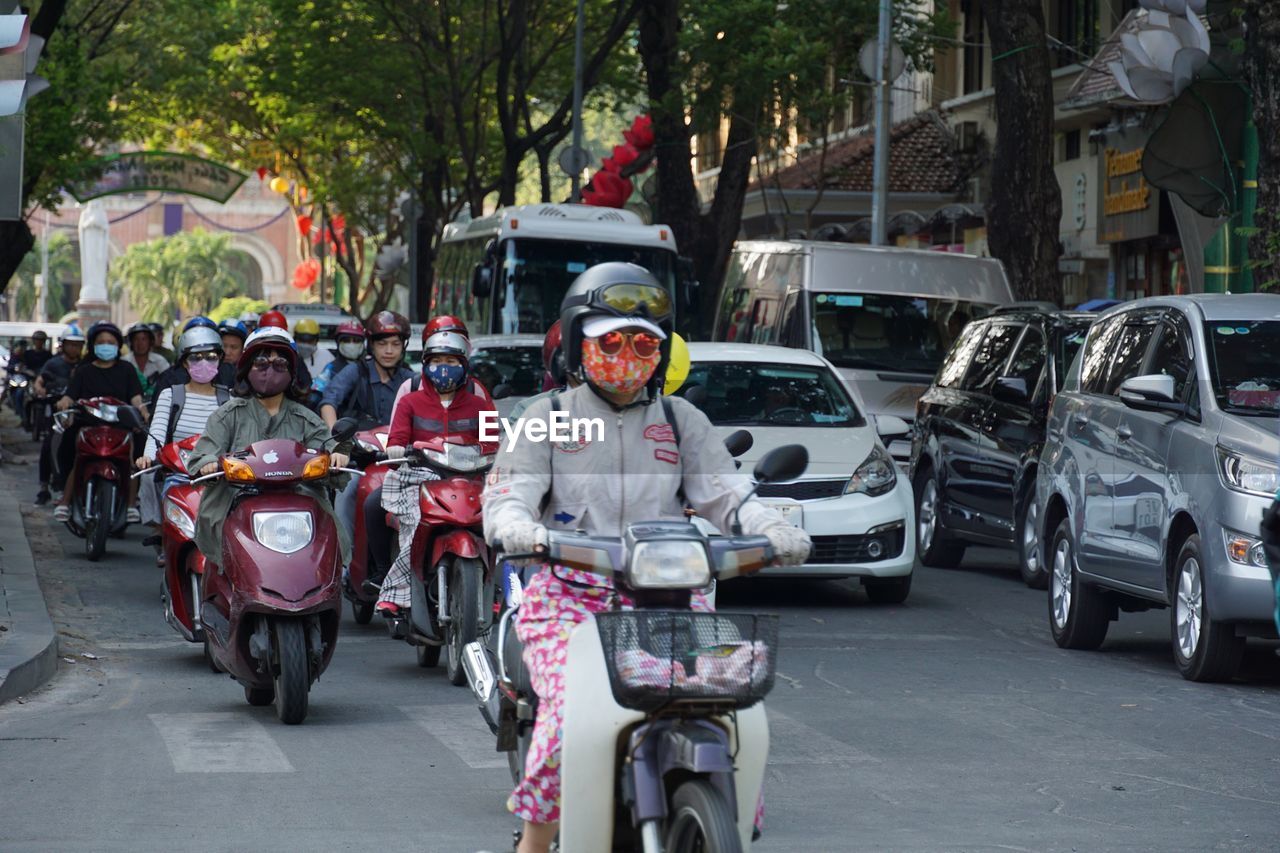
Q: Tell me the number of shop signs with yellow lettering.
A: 1